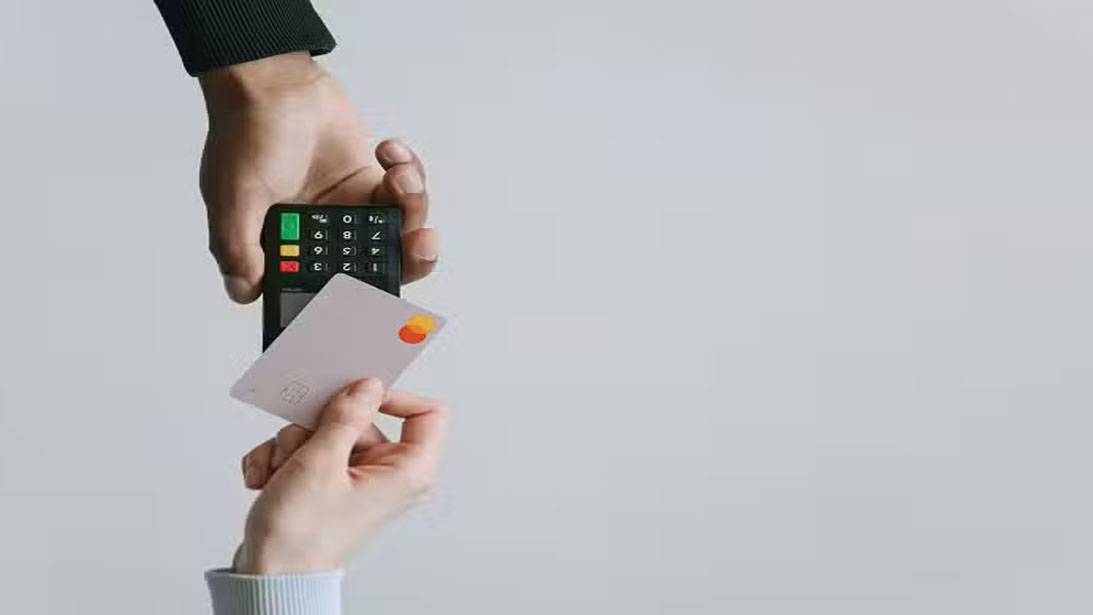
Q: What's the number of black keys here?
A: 12